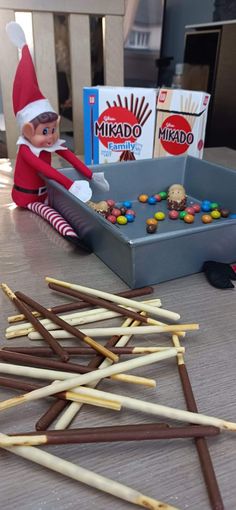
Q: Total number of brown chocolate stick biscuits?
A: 11